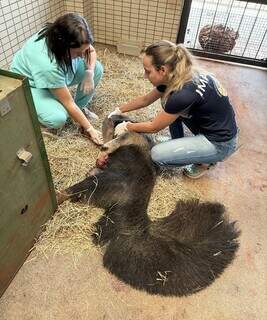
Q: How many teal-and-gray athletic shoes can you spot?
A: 1